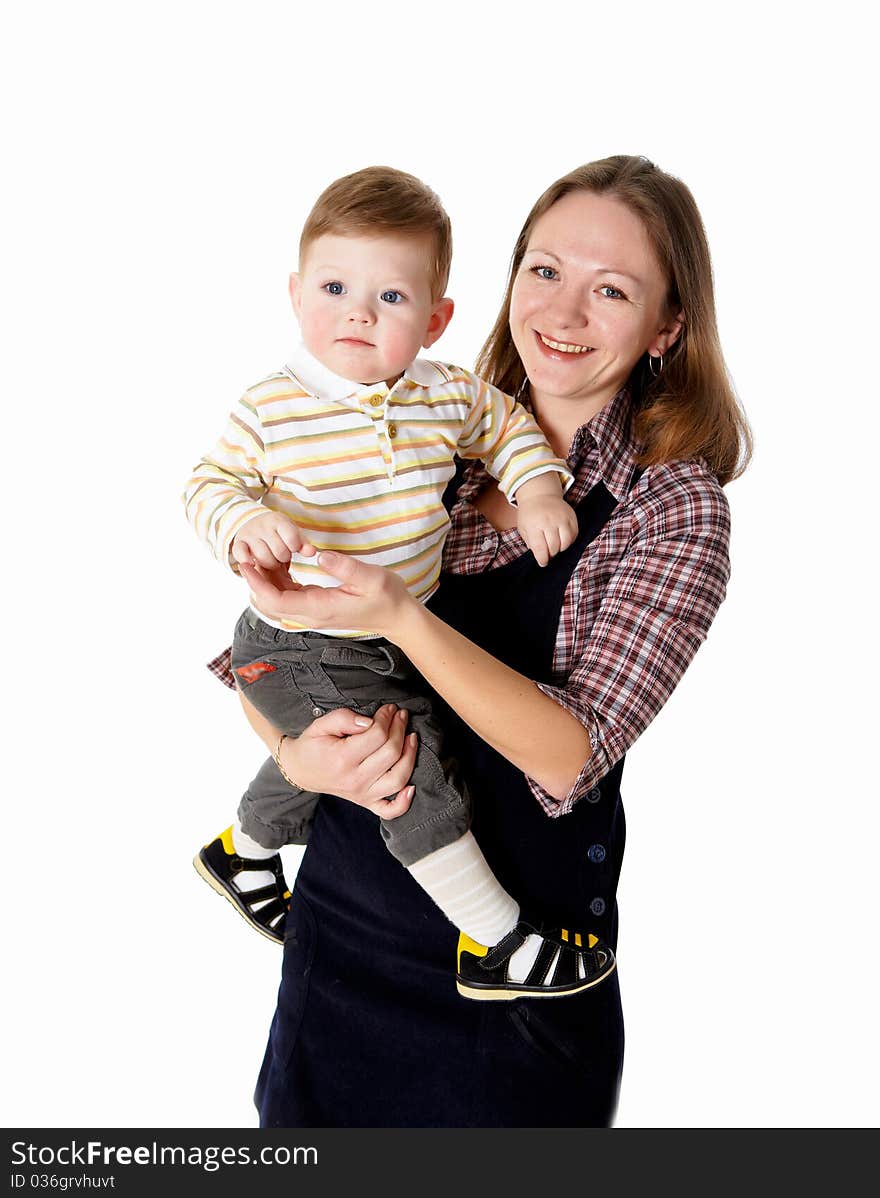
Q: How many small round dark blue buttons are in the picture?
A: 3